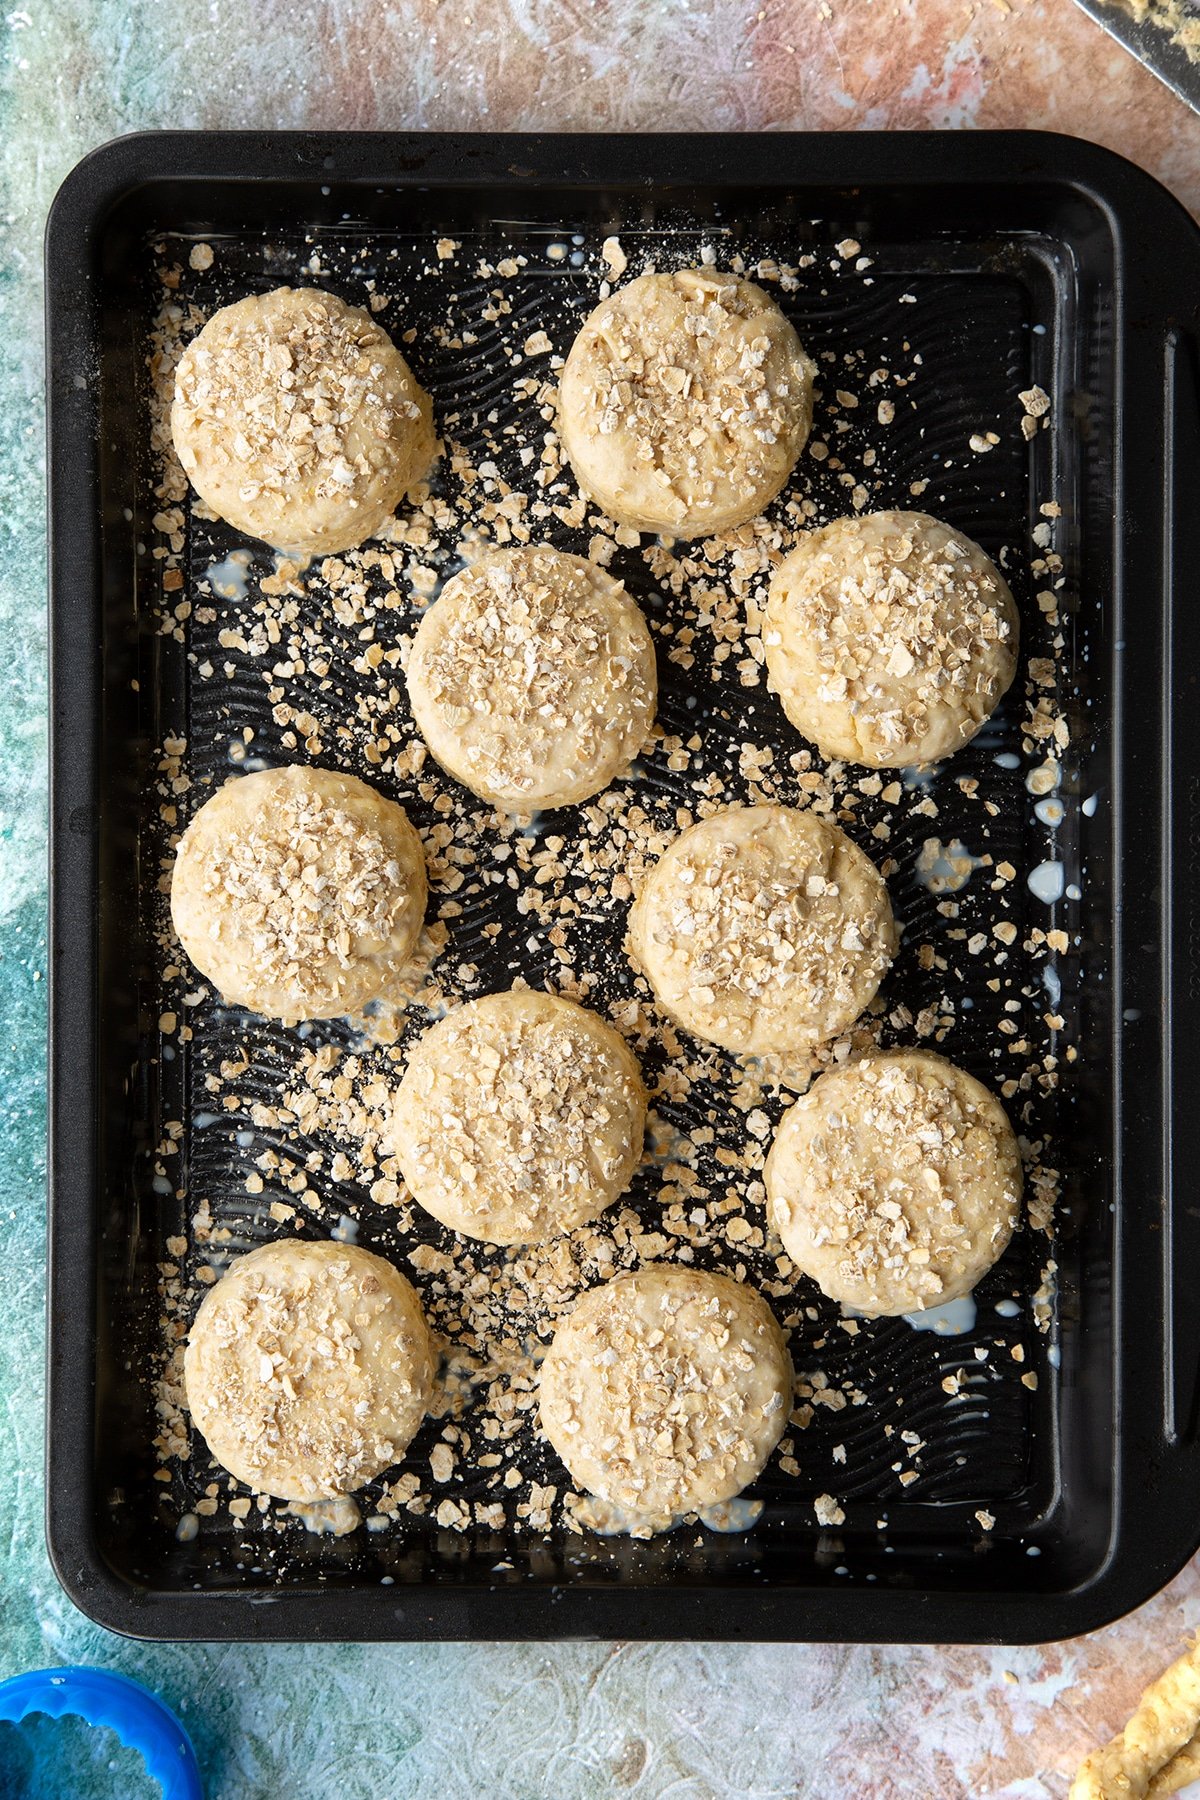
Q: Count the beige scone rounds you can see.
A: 10